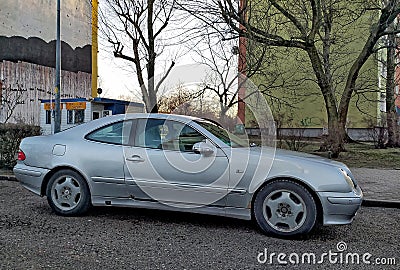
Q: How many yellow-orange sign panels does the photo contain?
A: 2